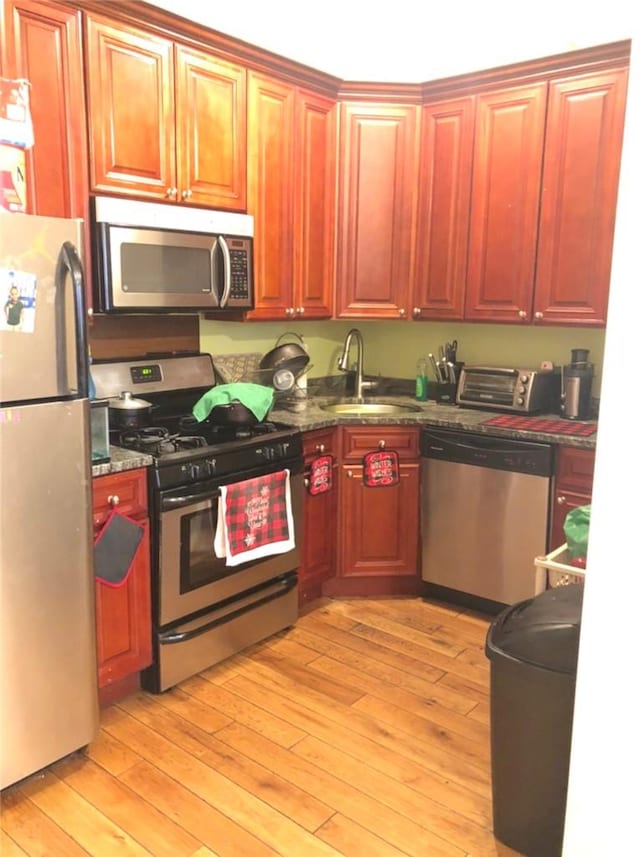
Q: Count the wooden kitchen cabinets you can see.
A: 13